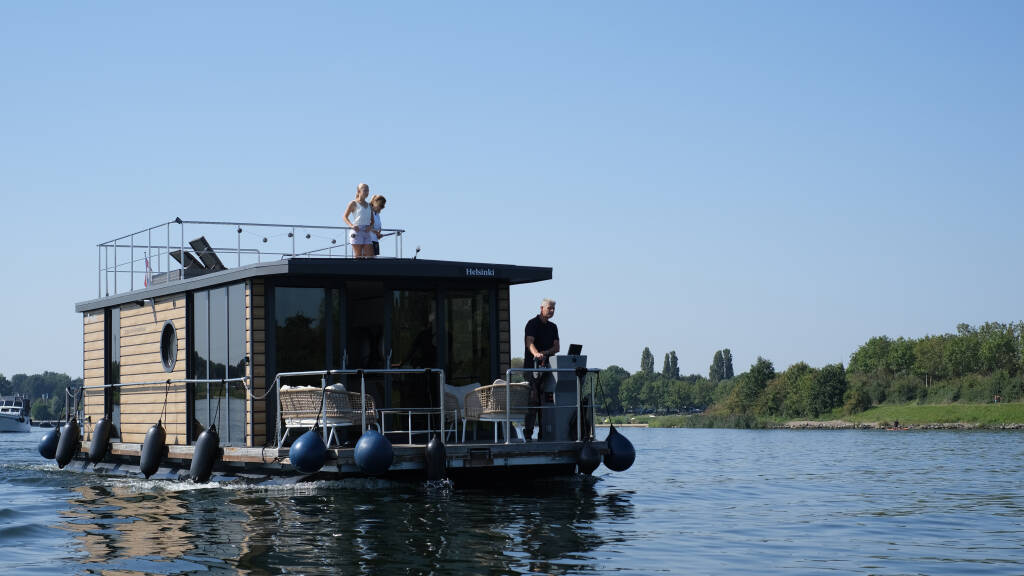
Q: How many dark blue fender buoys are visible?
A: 4